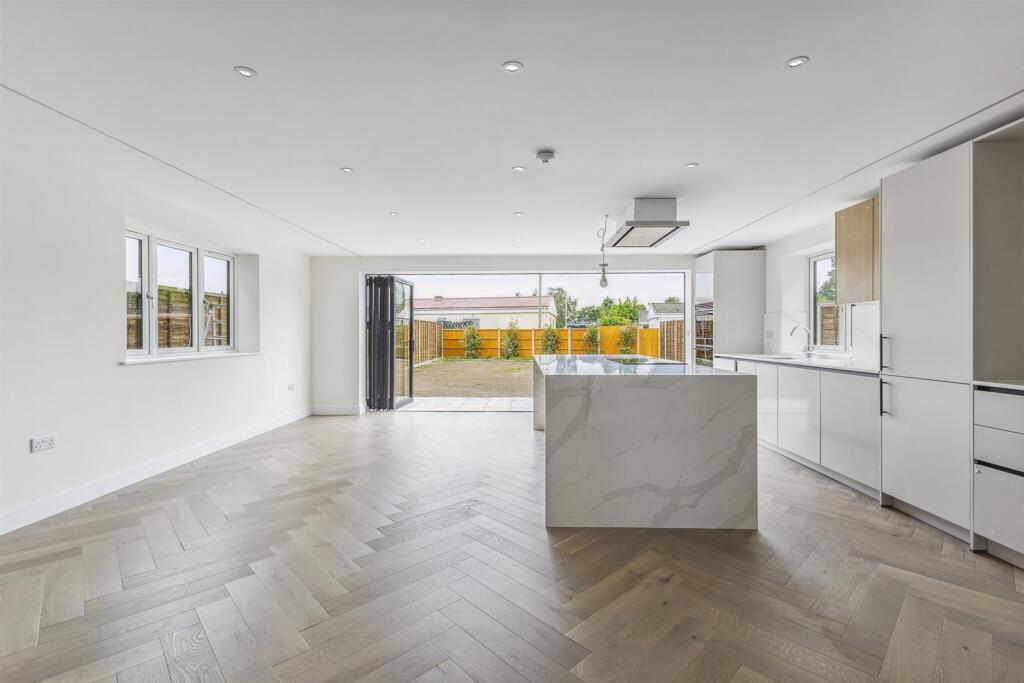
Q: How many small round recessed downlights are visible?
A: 10